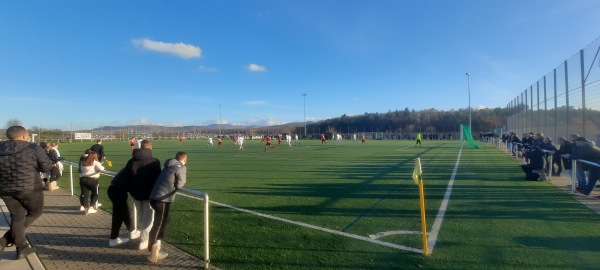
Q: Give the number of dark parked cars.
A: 0